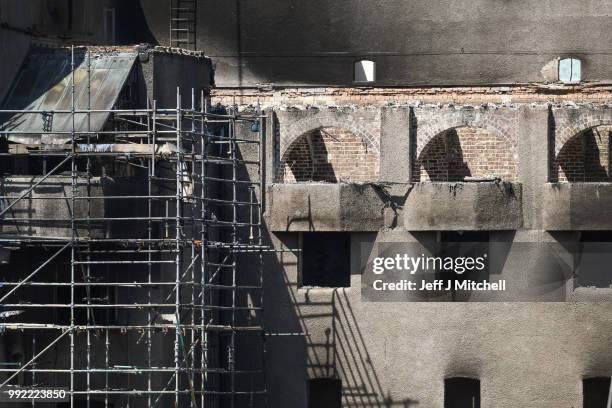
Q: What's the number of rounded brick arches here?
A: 3